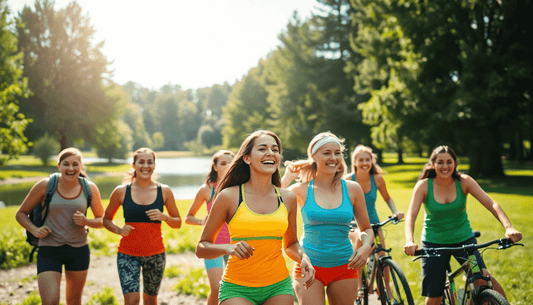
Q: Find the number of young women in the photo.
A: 7